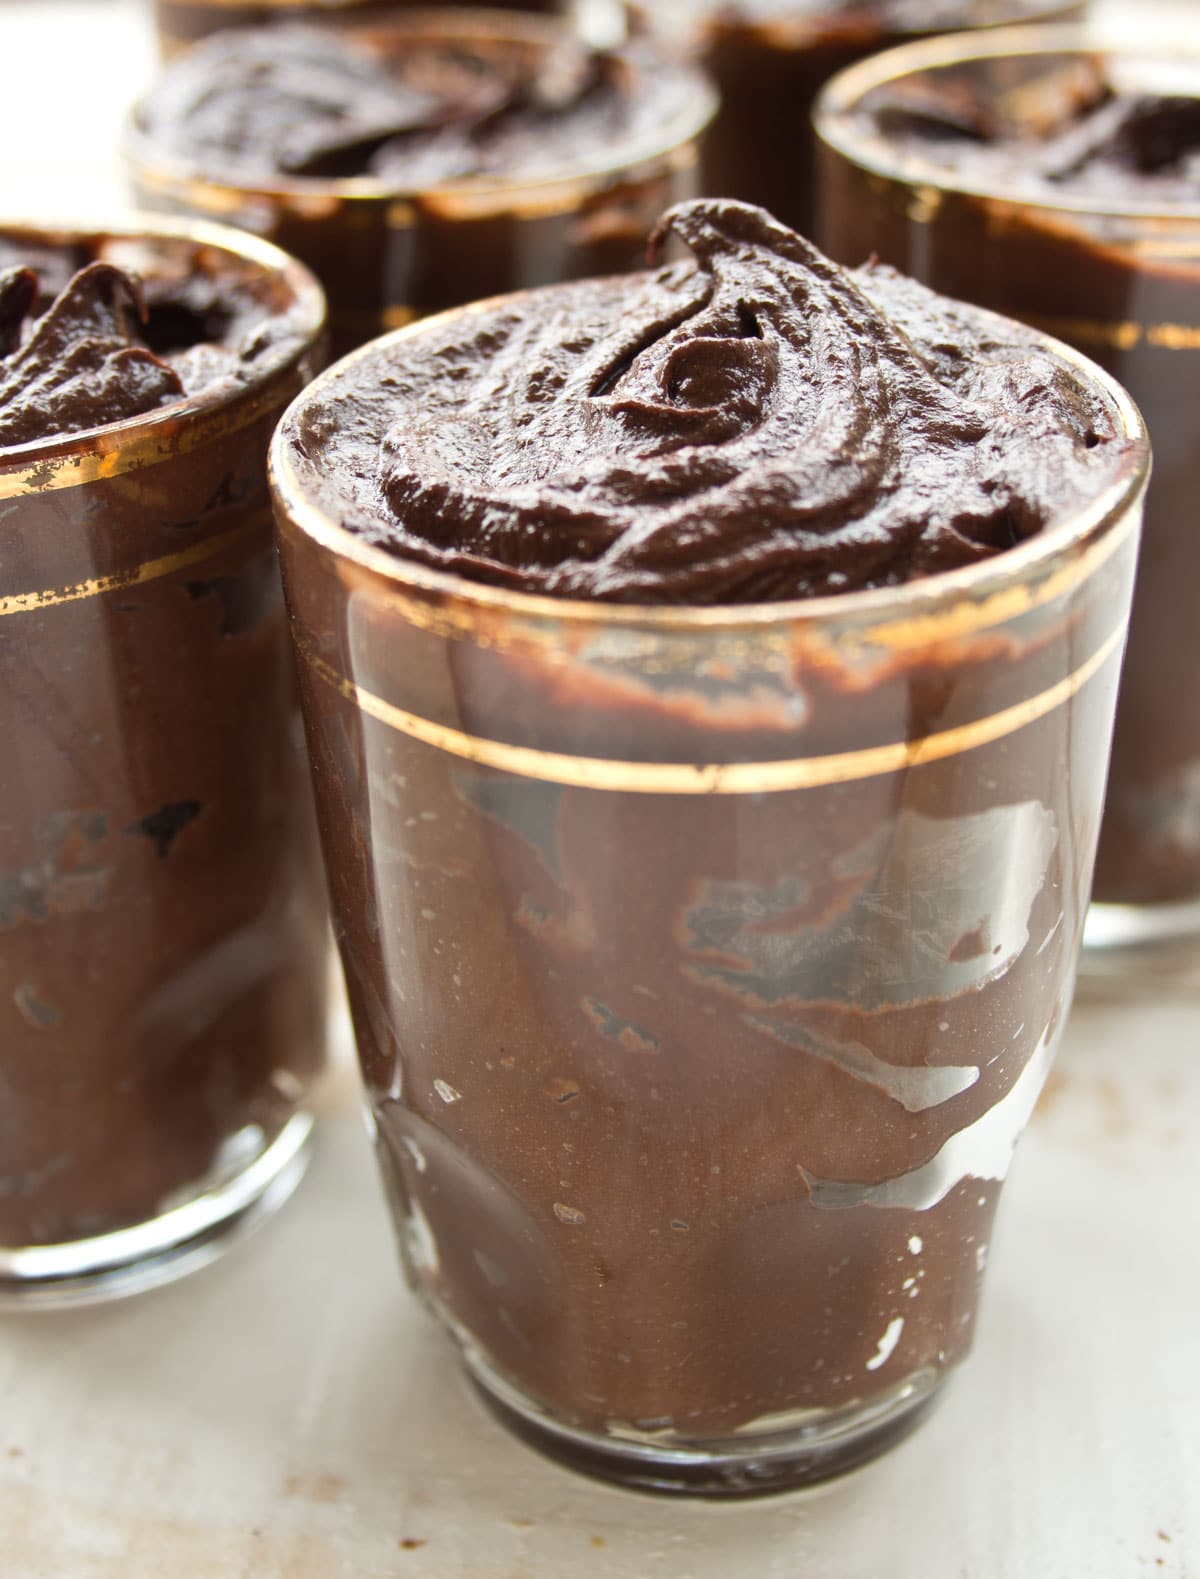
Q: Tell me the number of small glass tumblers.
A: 6